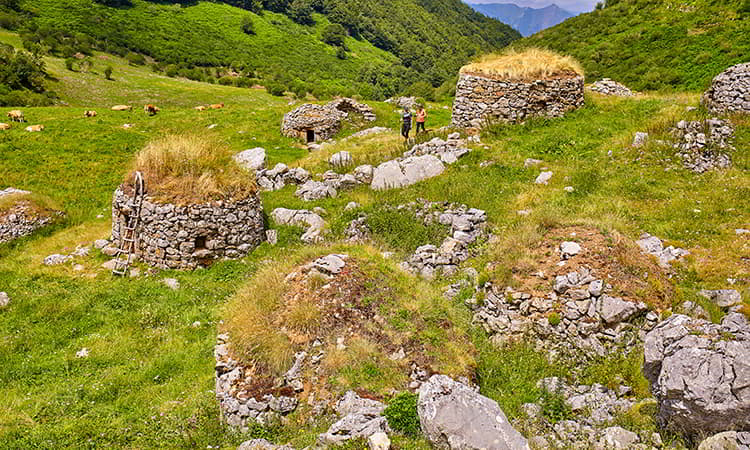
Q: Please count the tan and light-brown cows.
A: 8